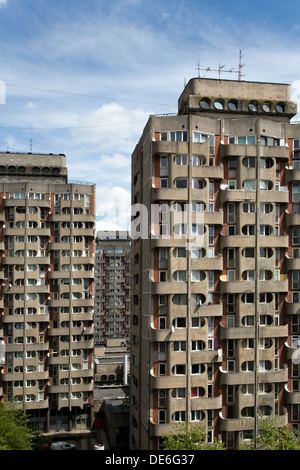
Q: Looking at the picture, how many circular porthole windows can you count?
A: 12